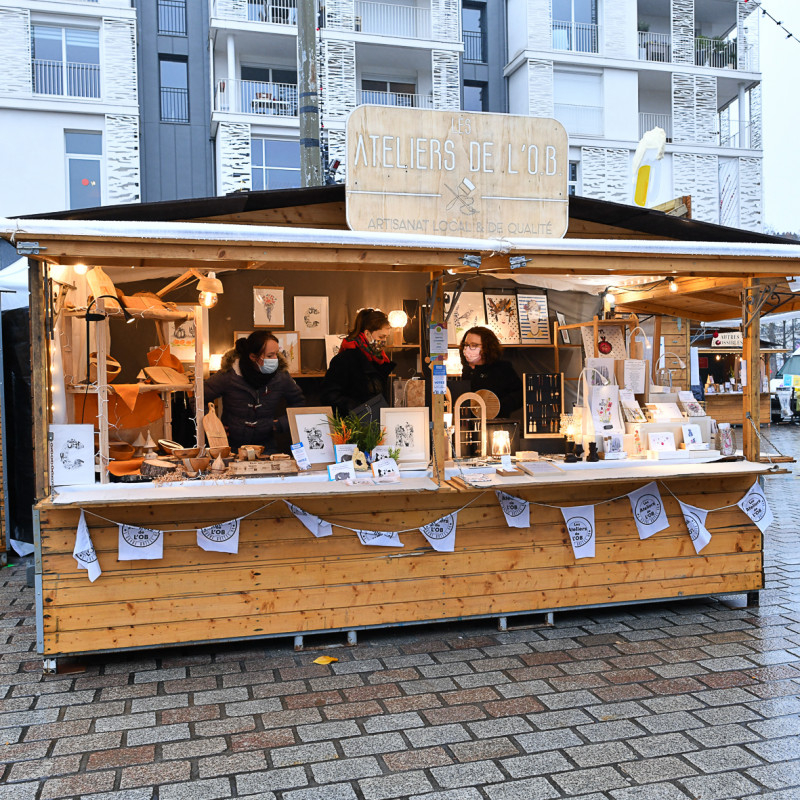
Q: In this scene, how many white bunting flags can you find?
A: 11